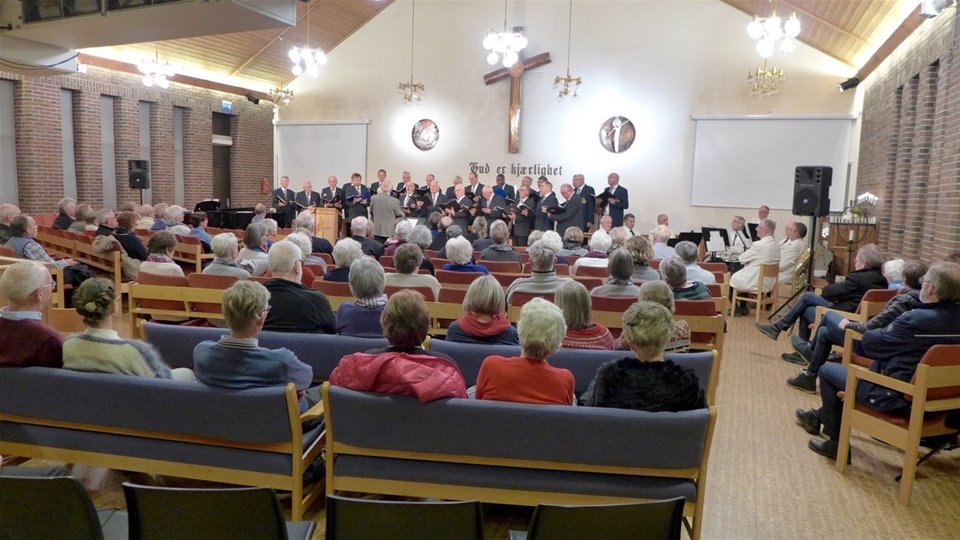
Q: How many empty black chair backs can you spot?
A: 4